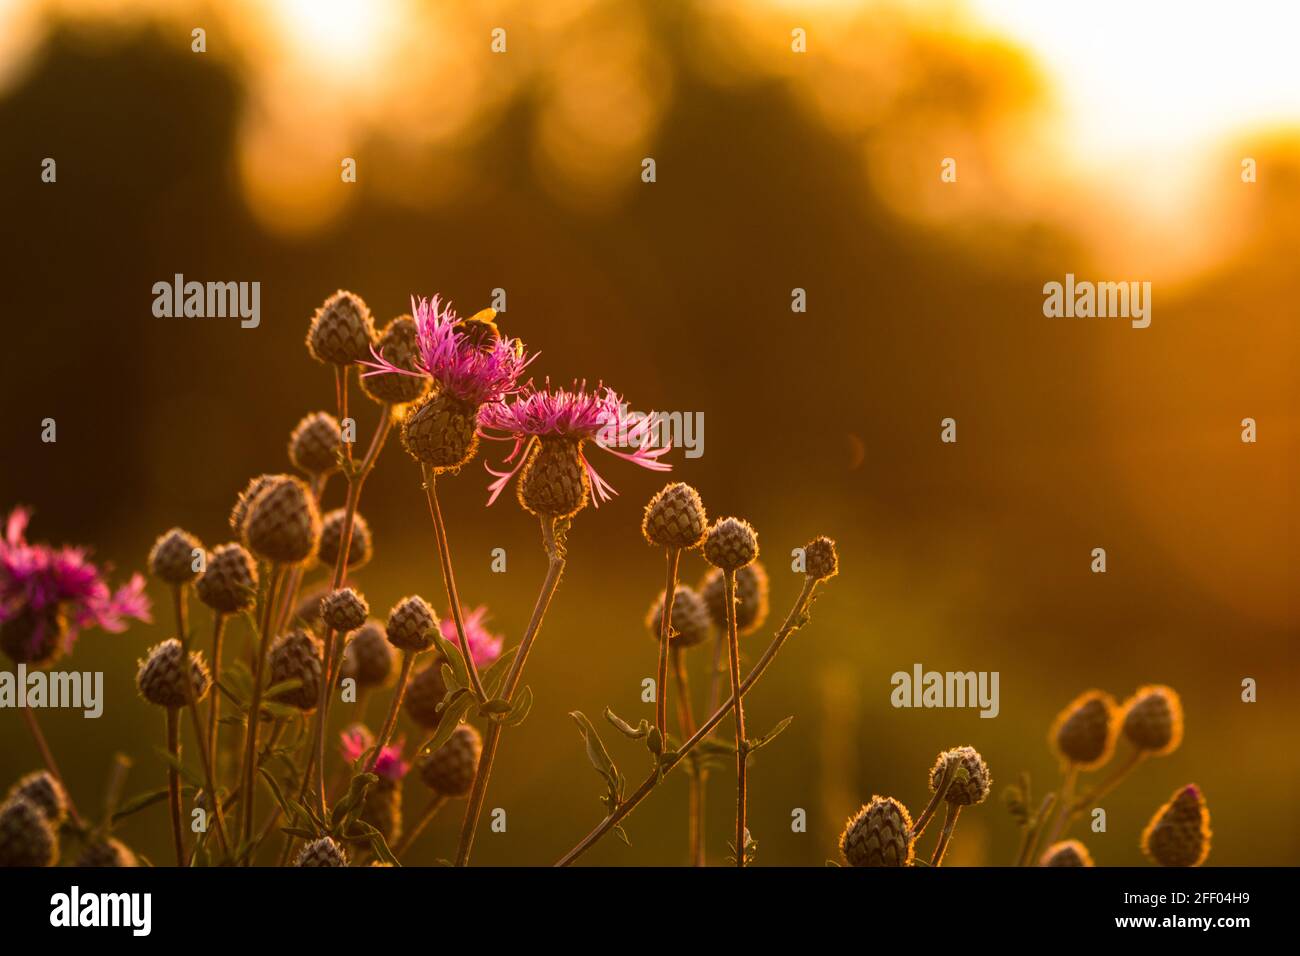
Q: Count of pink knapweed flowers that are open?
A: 5